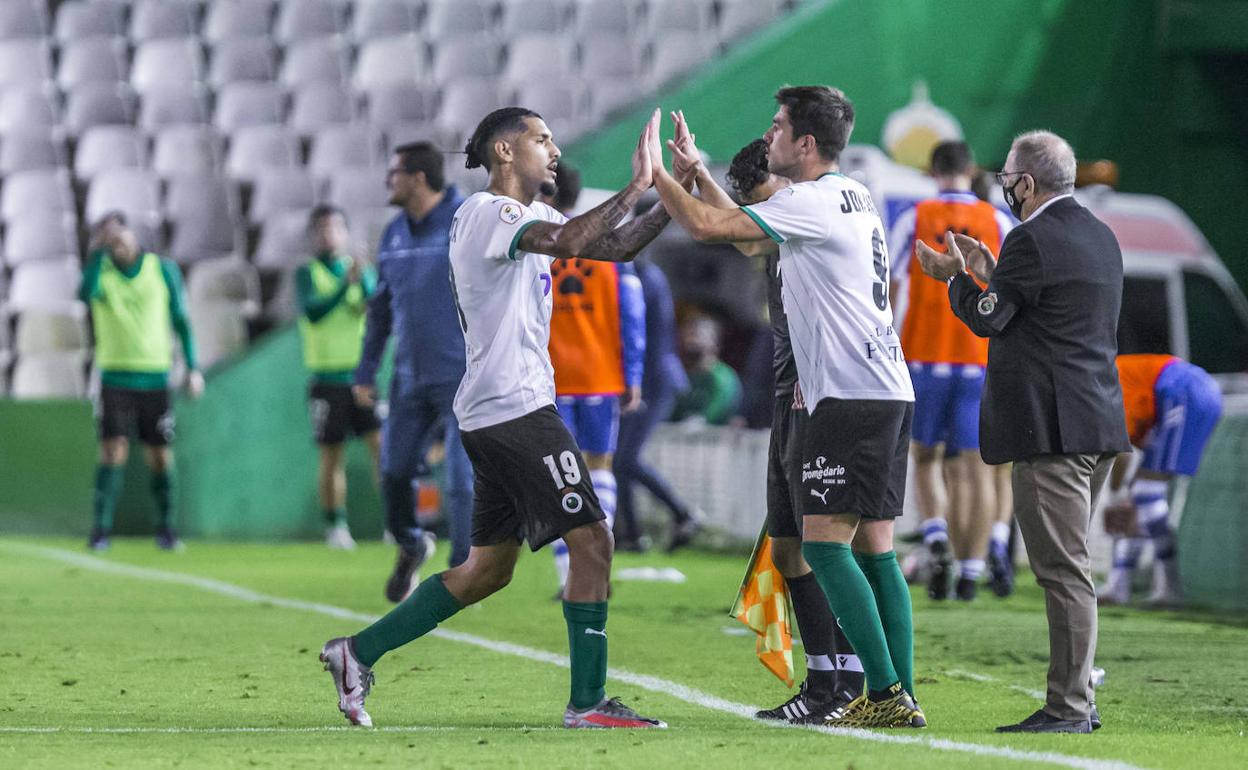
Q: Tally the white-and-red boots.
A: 2